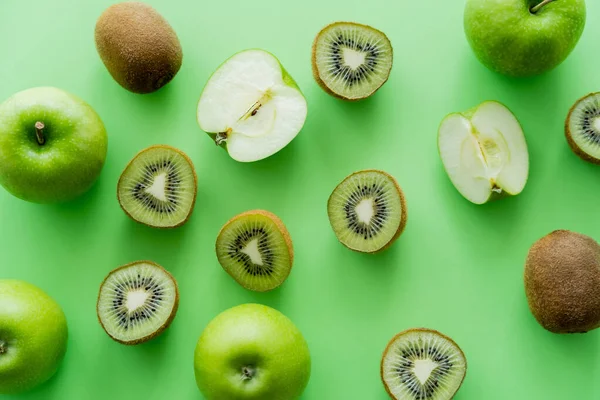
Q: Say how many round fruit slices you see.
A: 7